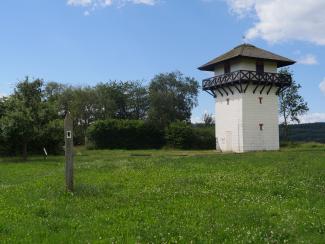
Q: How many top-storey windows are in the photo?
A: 2